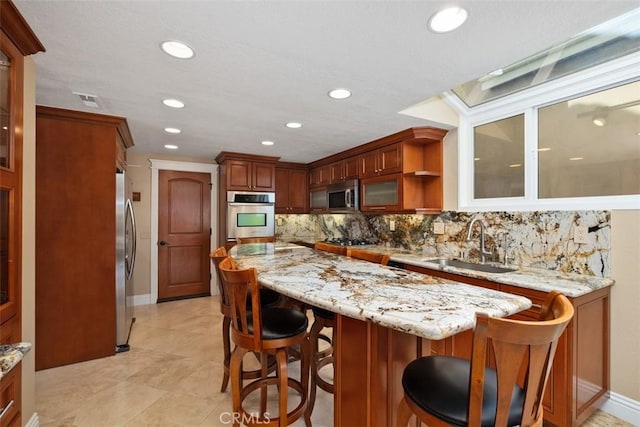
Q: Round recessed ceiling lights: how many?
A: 8